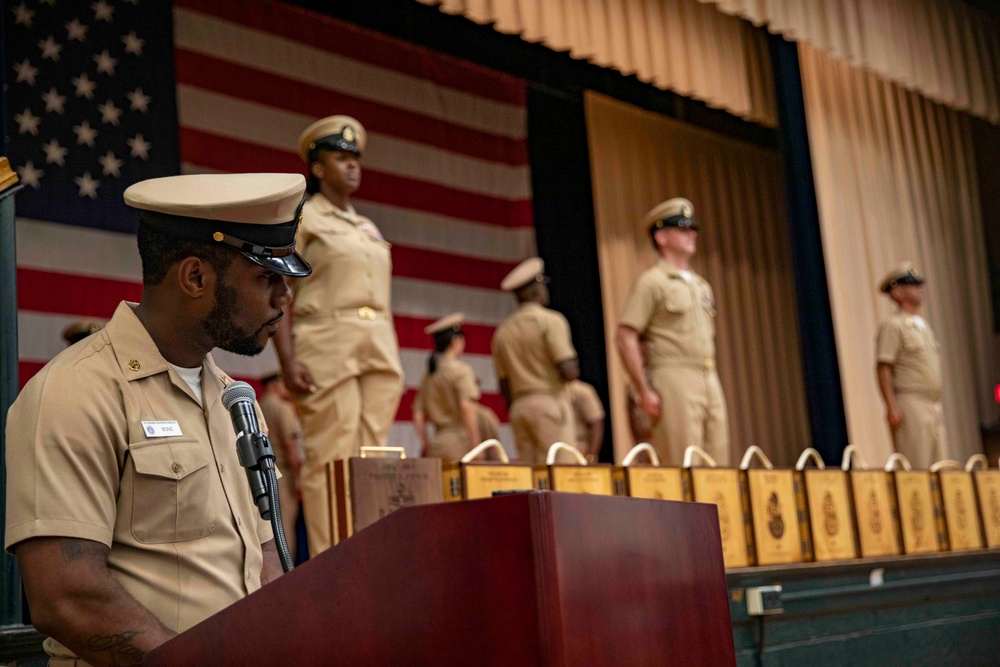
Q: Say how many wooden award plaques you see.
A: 11